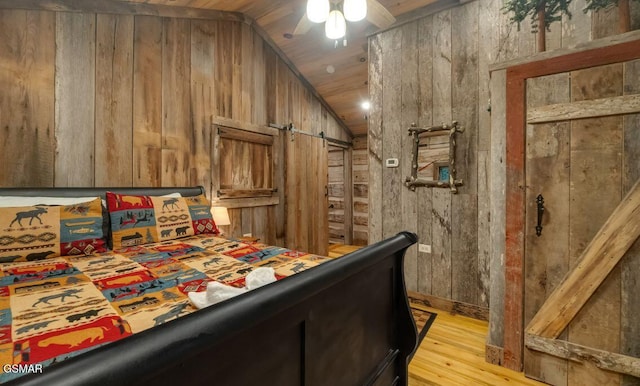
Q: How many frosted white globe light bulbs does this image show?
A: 3